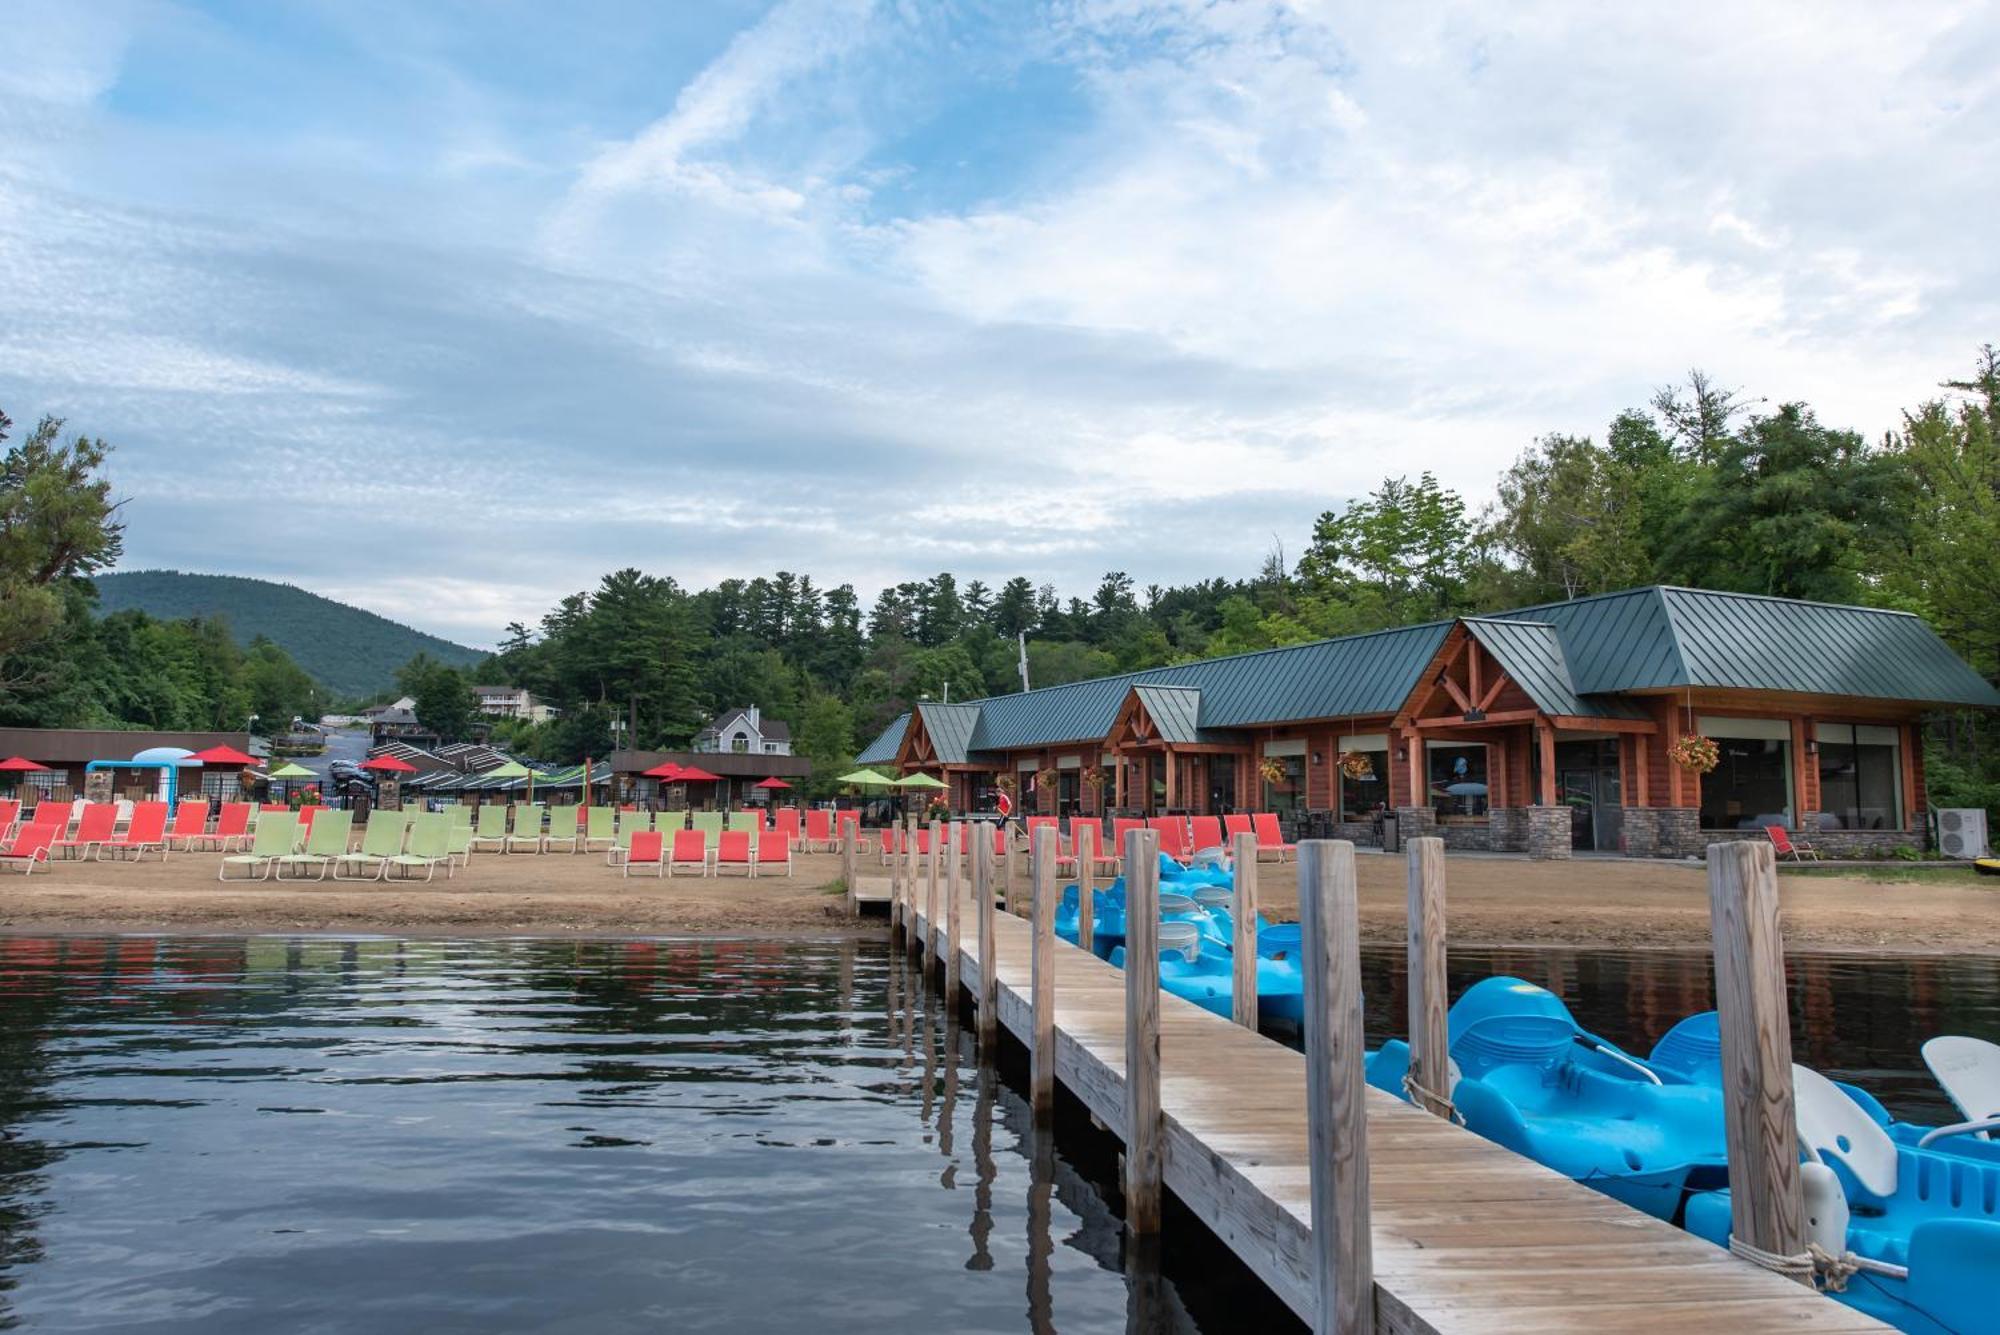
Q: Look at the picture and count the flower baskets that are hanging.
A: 6